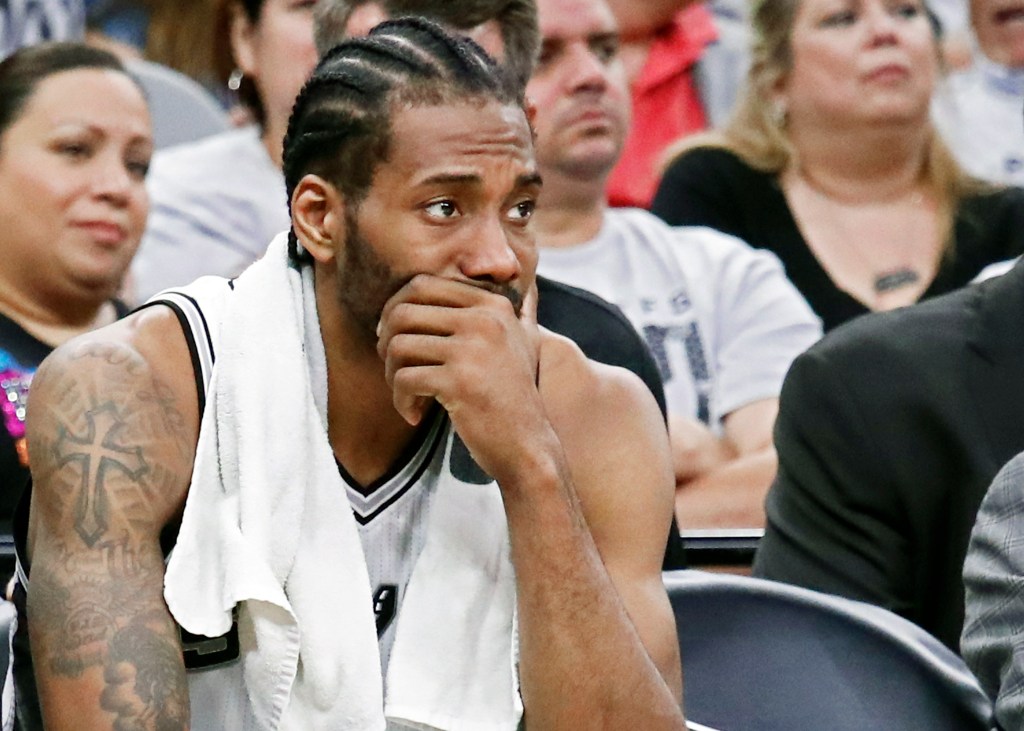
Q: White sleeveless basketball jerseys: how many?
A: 1